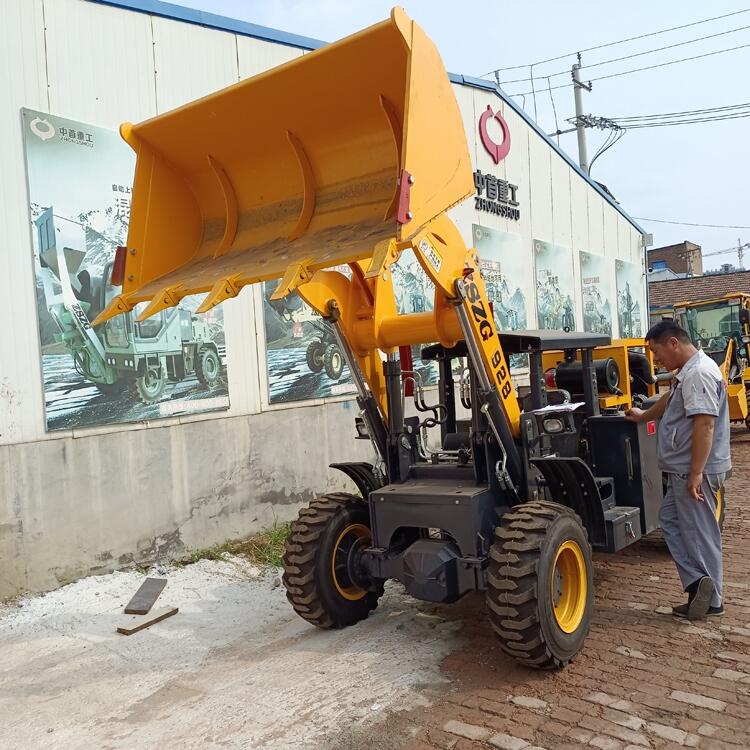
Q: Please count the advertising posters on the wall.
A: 7